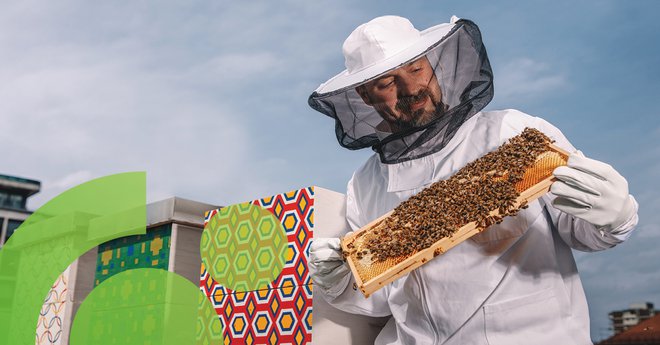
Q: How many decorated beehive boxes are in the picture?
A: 3